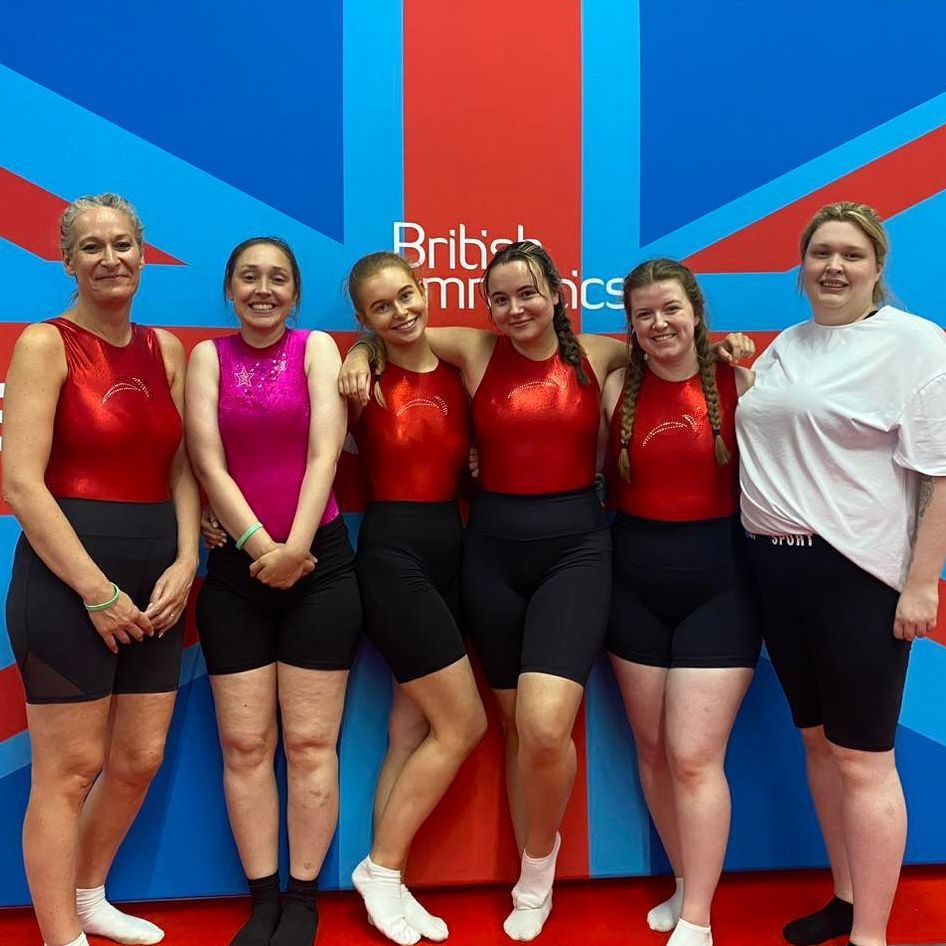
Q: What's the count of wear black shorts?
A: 6